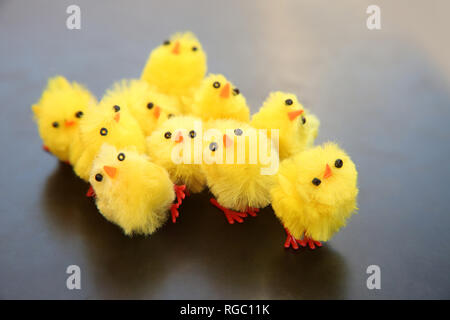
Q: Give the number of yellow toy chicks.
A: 10